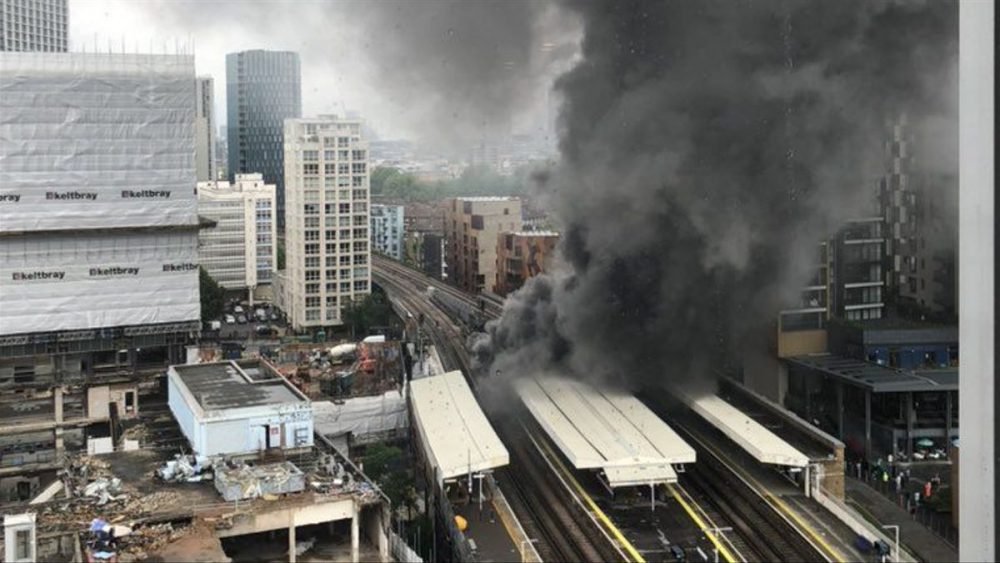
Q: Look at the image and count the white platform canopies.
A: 3